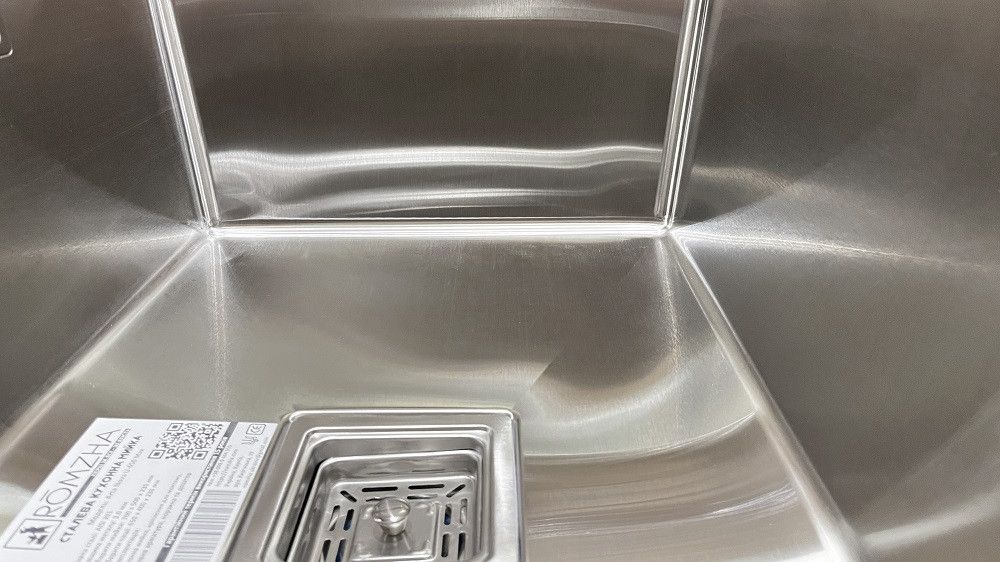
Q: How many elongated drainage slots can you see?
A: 14